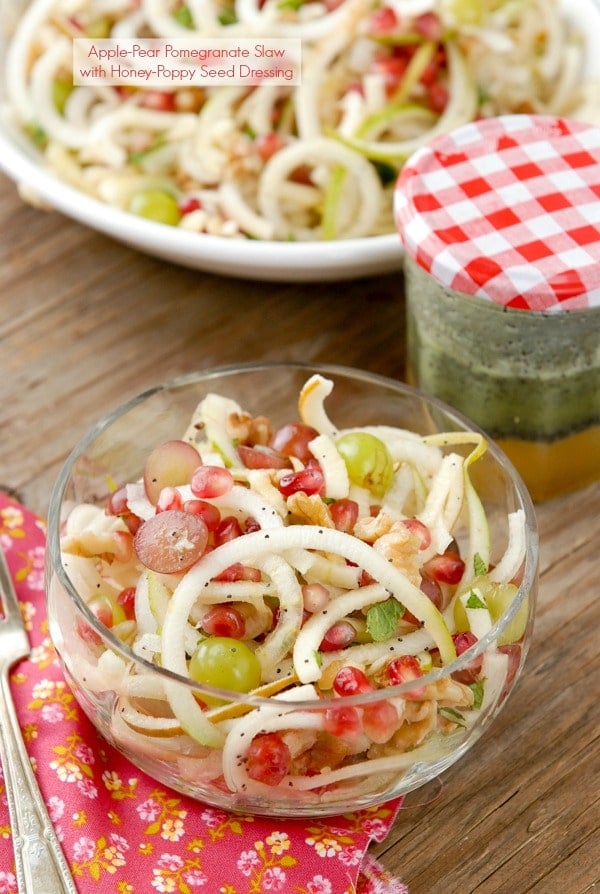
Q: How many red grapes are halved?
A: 2